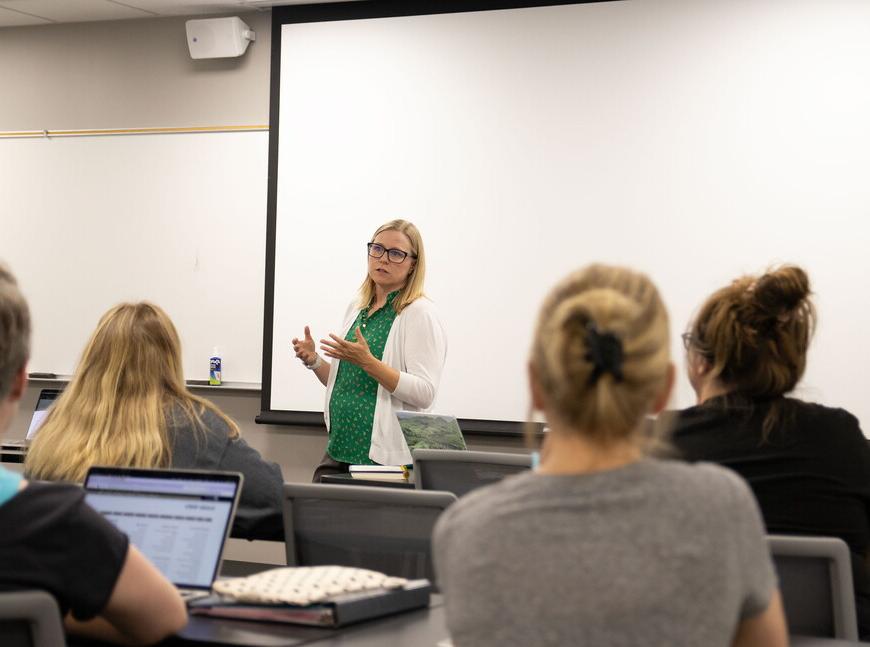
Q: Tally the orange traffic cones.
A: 0